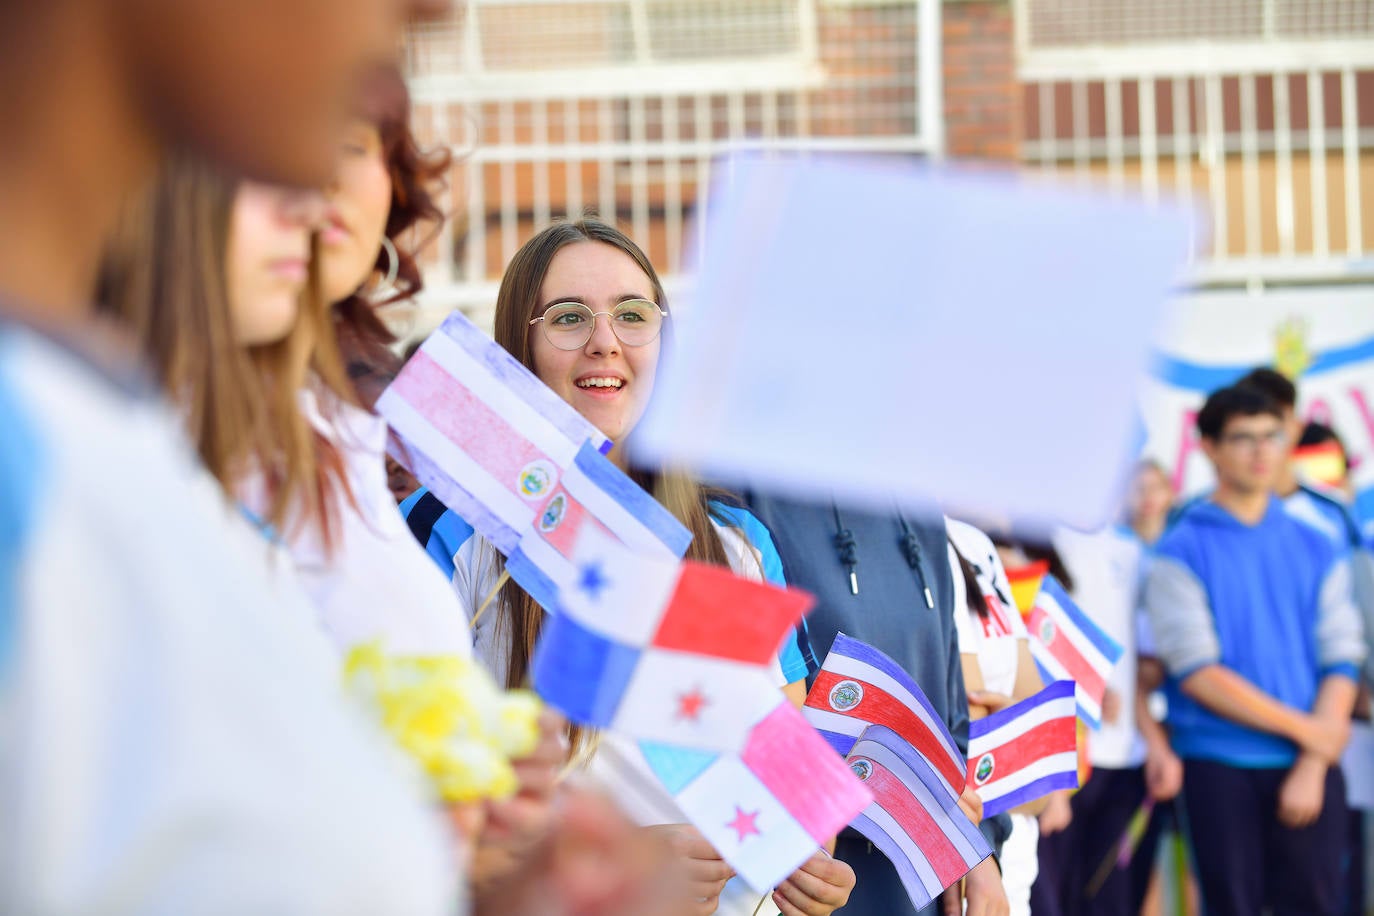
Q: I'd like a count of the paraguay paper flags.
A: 0